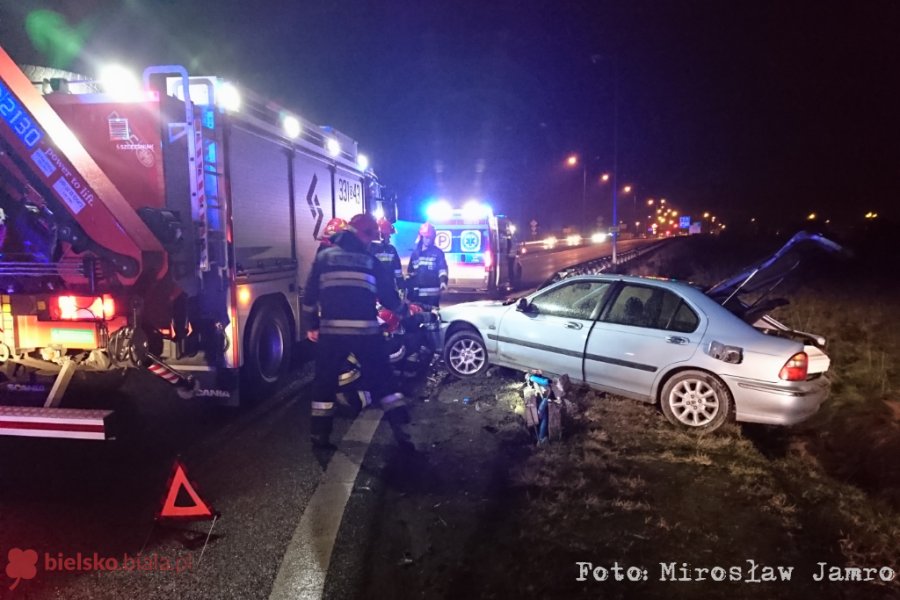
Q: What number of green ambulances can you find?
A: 0